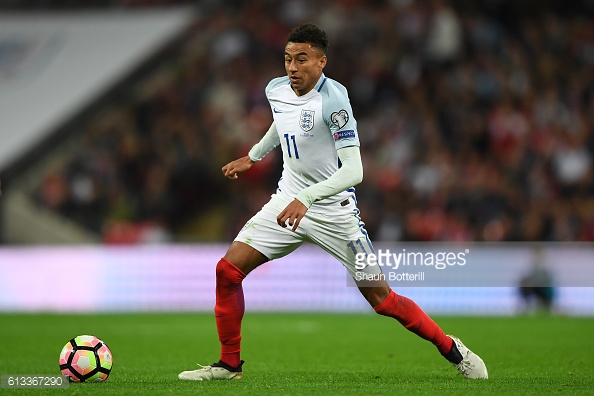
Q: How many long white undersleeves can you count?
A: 2